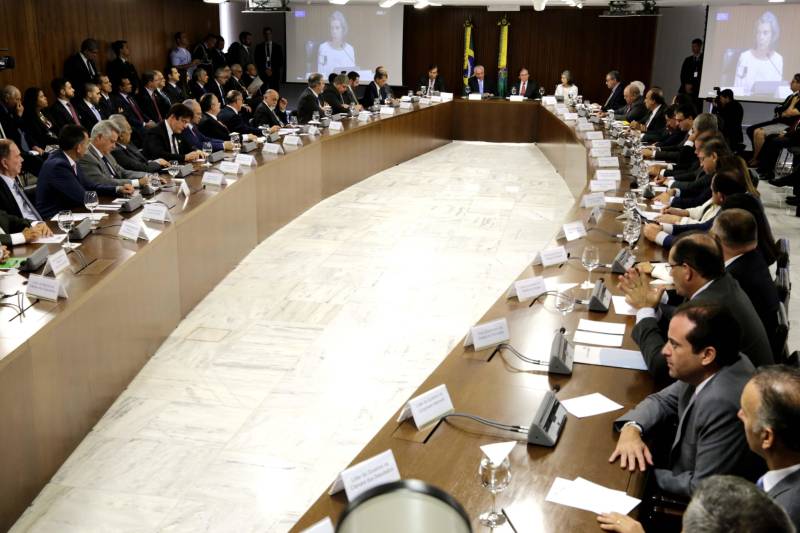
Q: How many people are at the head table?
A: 4